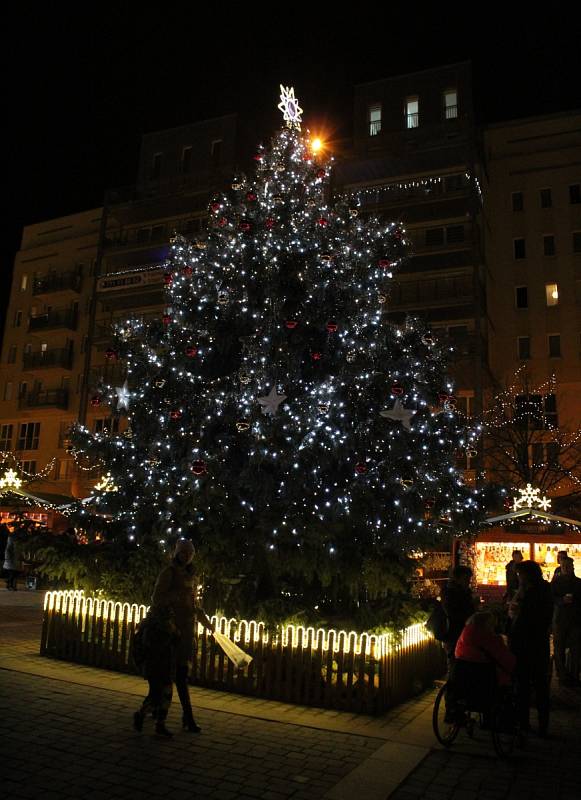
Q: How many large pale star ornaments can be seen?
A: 3